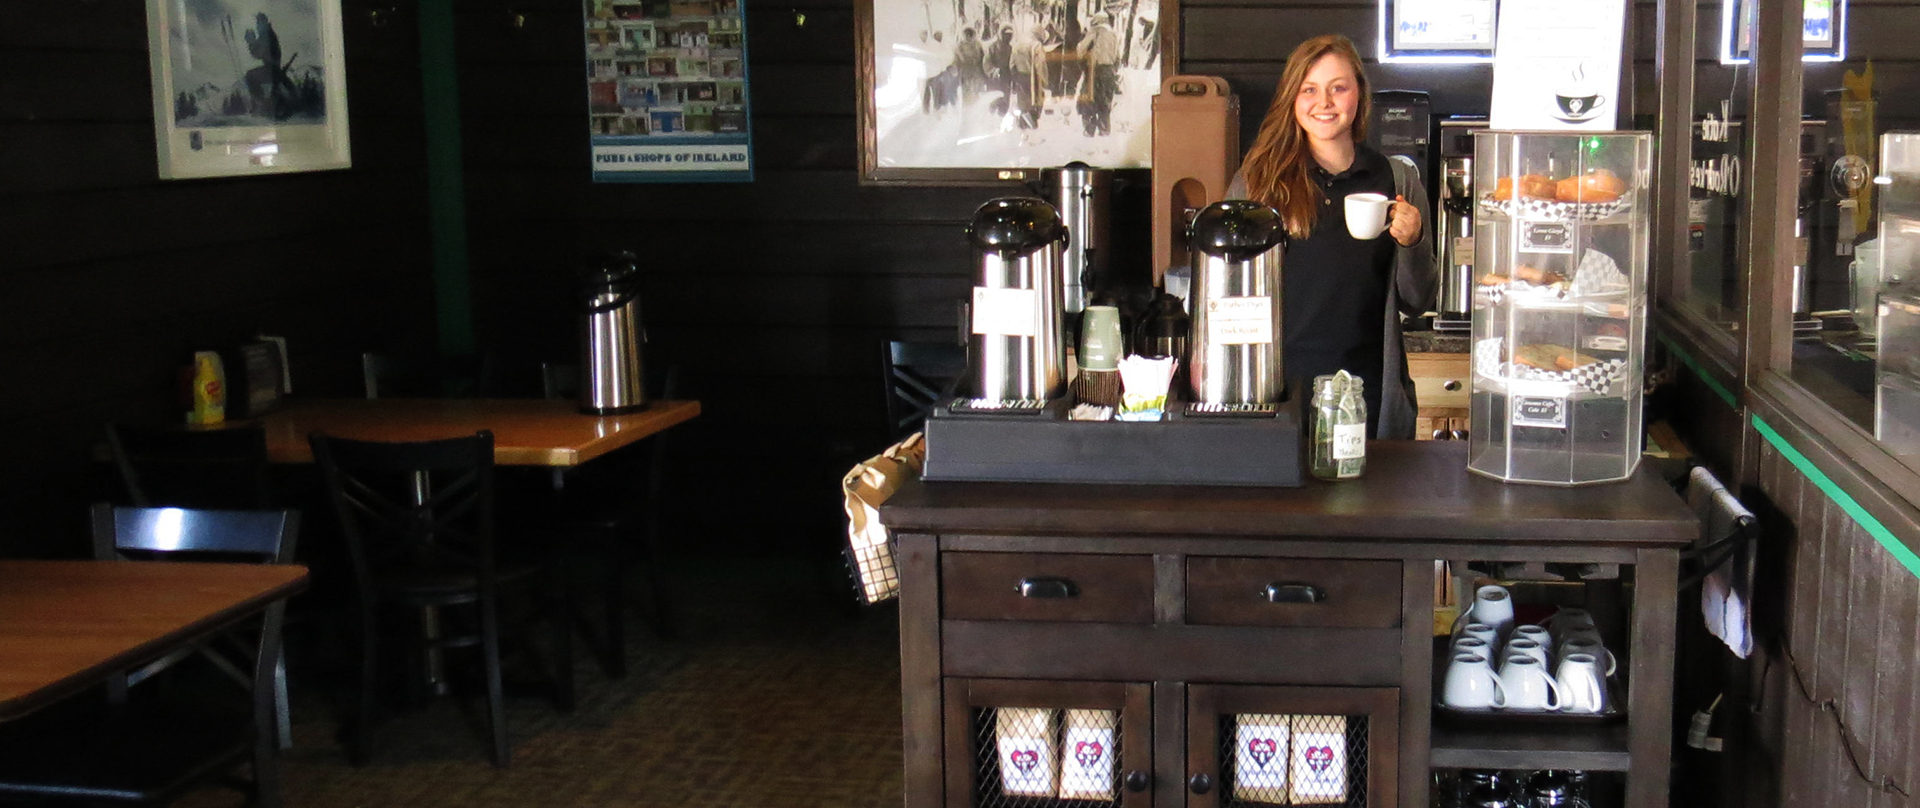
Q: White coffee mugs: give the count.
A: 12